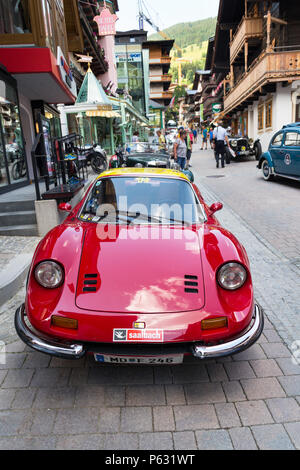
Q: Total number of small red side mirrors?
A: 2